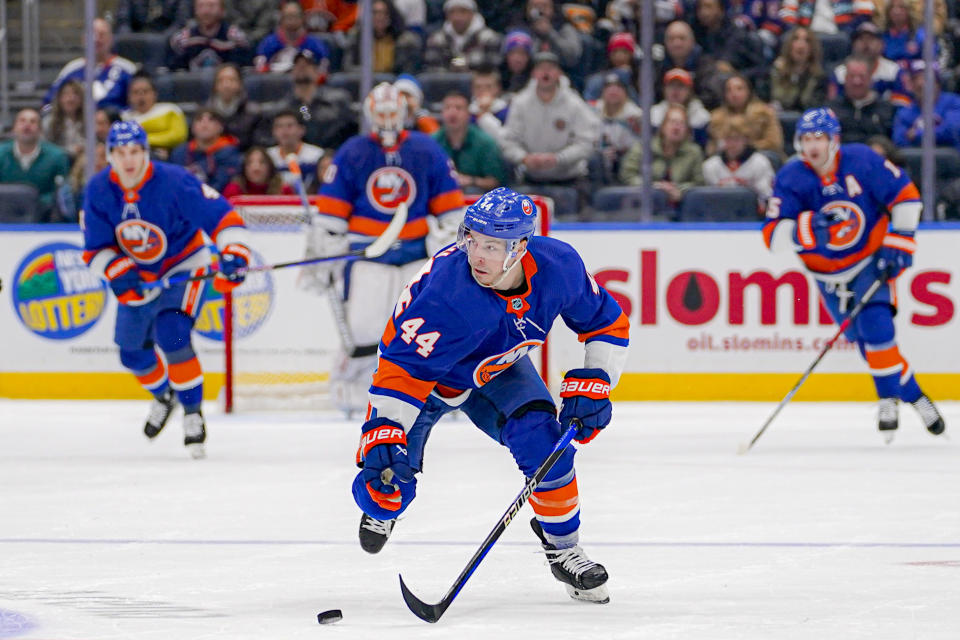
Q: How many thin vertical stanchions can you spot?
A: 4